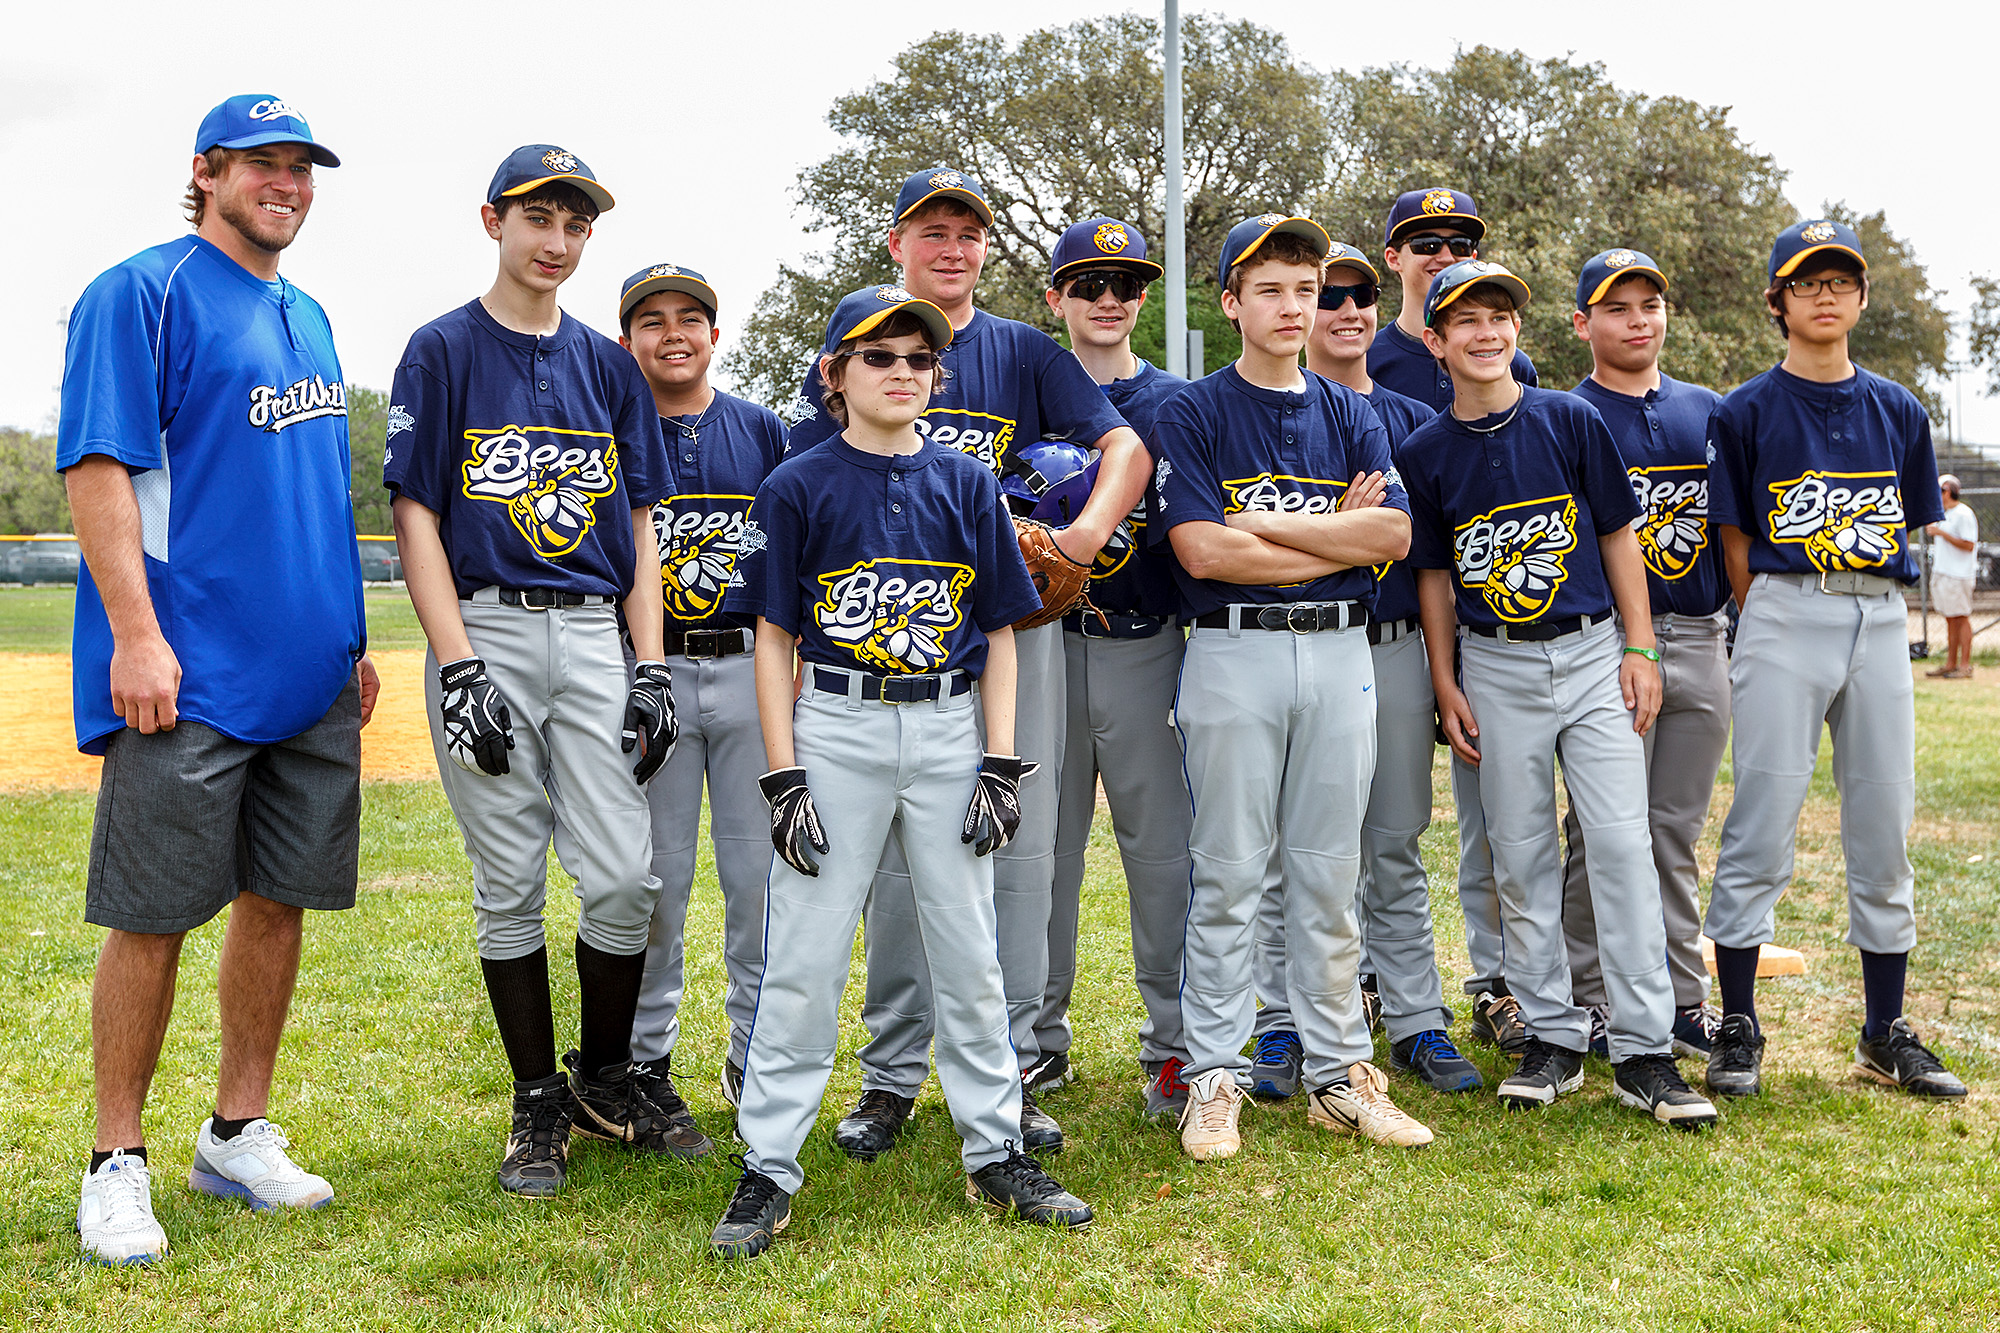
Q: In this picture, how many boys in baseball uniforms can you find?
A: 11